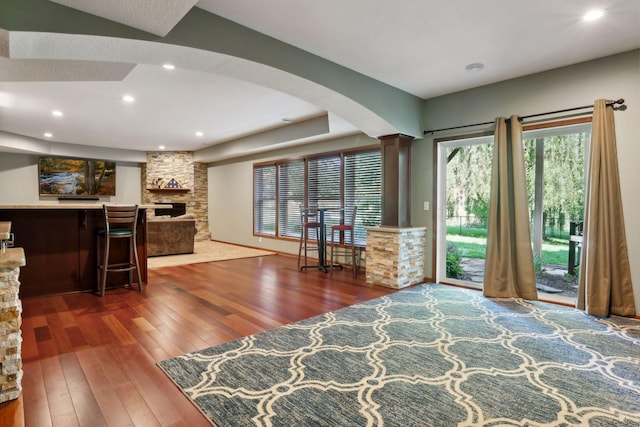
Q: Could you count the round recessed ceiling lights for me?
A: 7